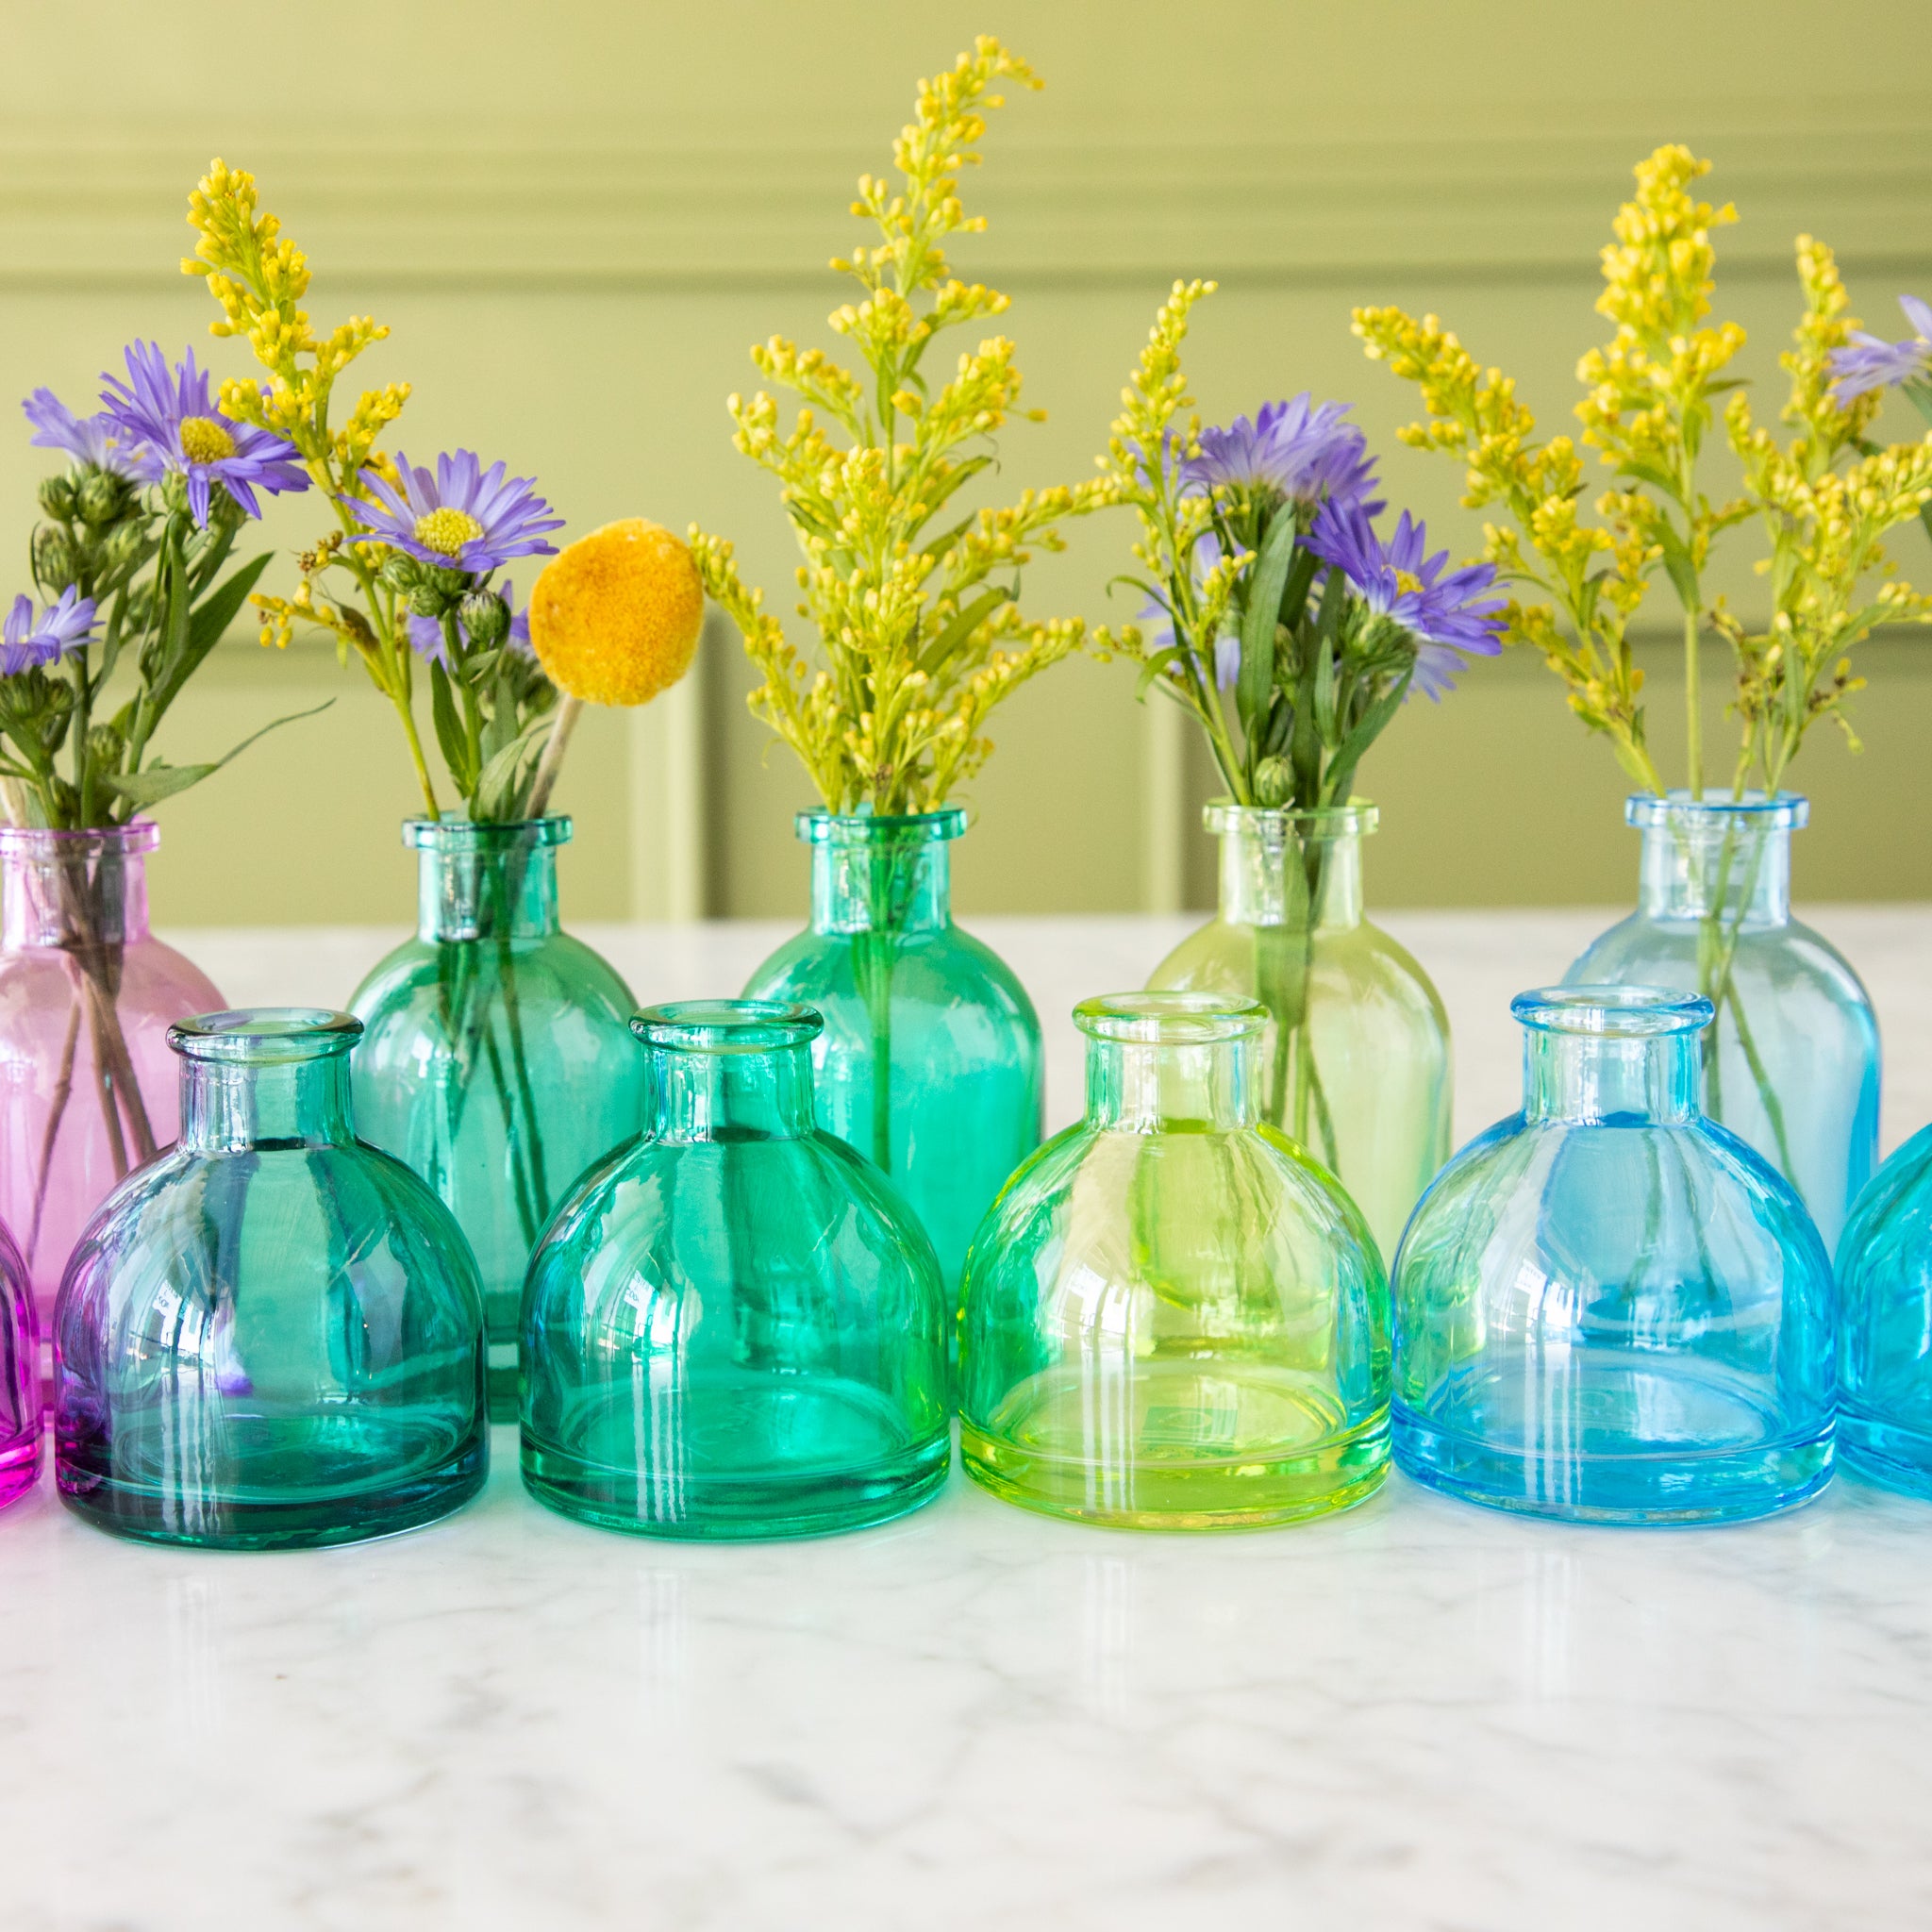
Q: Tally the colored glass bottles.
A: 11